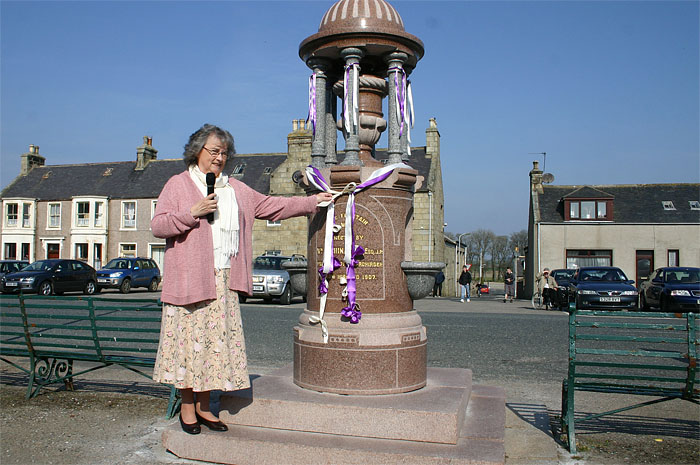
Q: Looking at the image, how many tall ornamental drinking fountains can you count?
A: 1